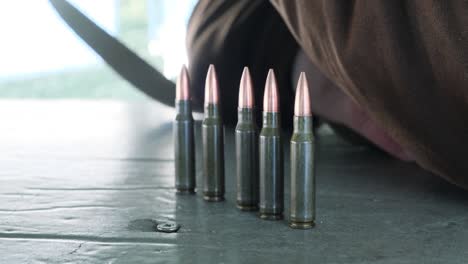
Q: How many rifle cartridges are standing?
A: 5